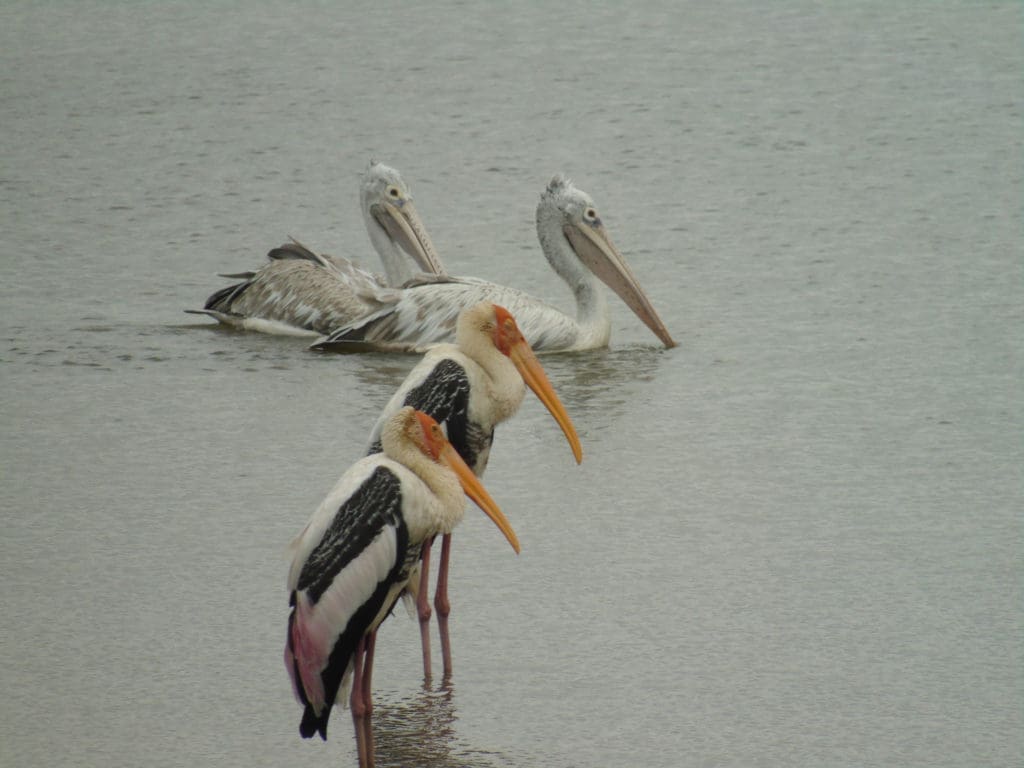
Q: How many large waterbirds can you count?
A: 4